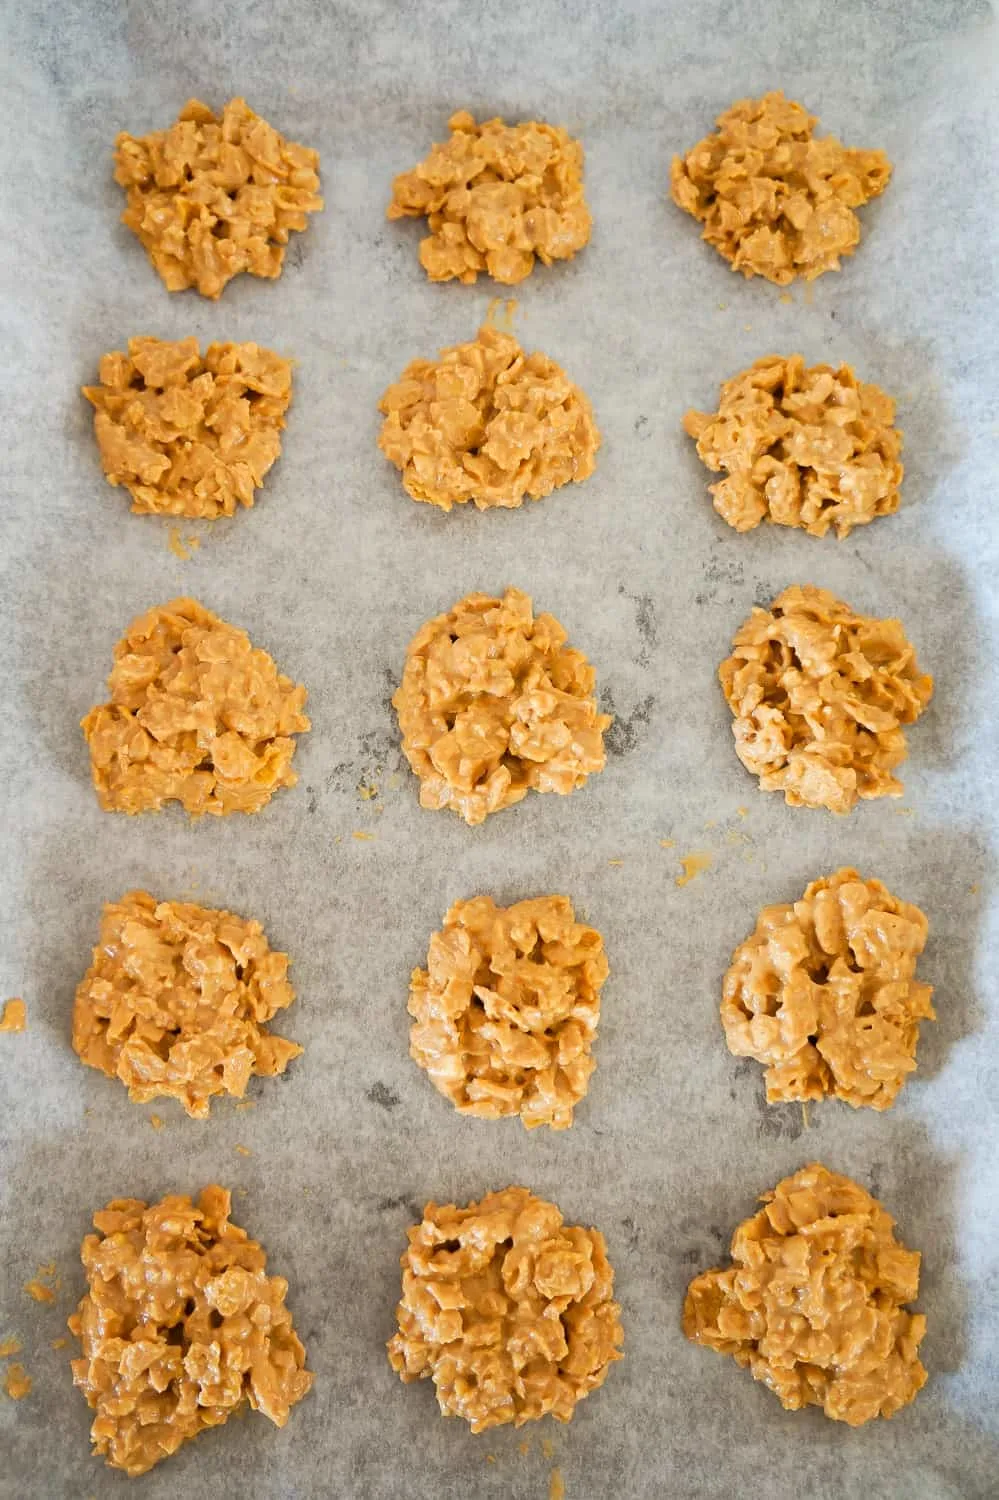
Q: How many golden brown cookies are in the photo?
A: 15